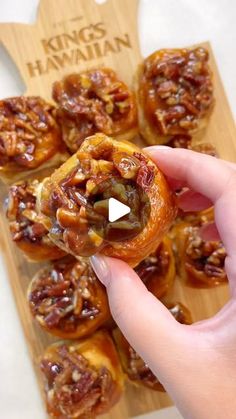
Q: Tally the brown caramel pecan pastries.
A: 11